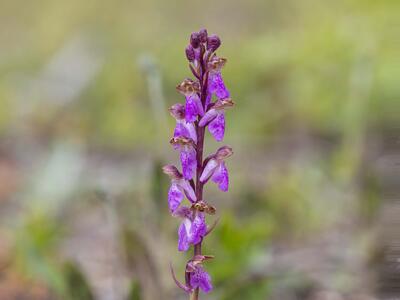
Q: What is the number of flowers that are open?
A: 10